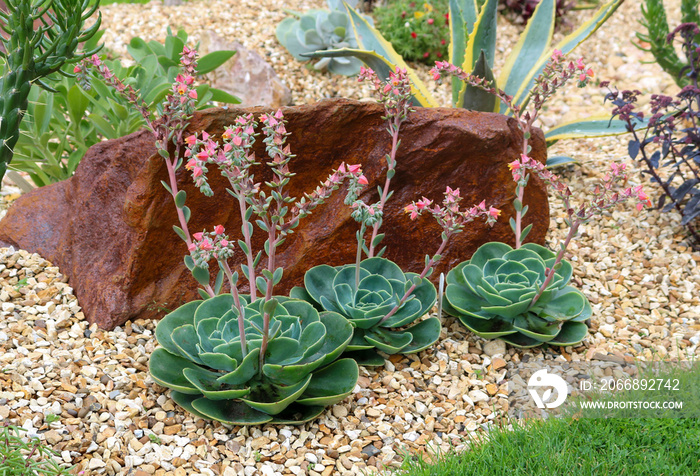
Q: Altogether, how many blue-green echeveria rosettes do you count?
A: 3